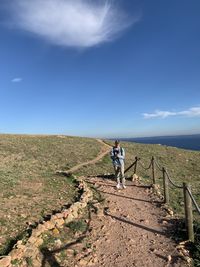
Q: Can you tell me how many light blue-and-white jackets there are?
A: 1